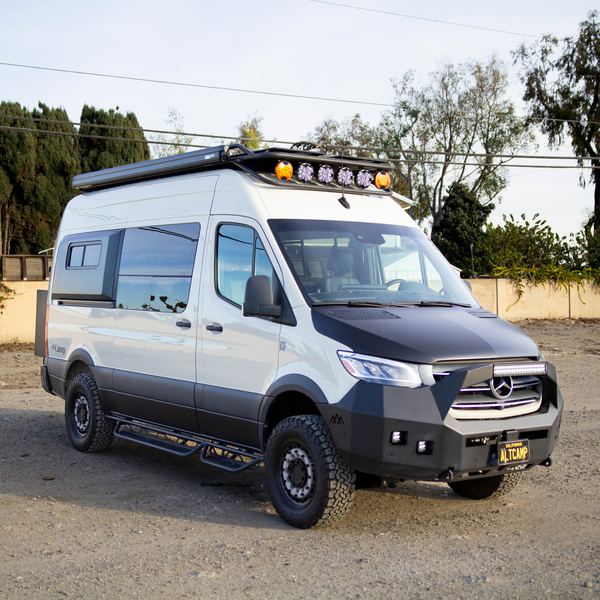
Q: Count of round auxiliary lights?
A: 6